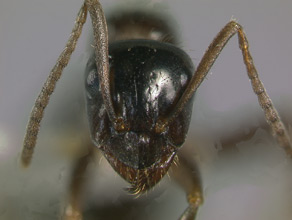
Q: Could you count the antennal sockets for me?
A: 2